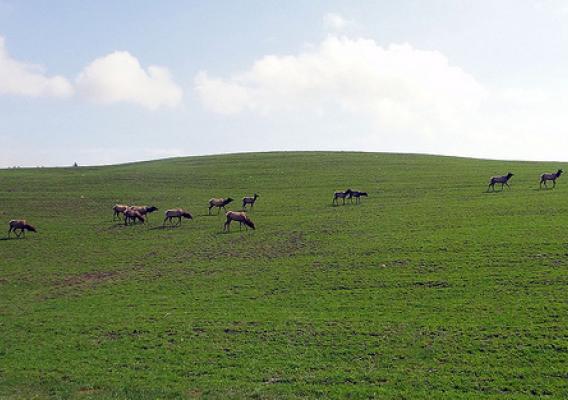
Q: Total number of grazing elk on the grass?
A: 12